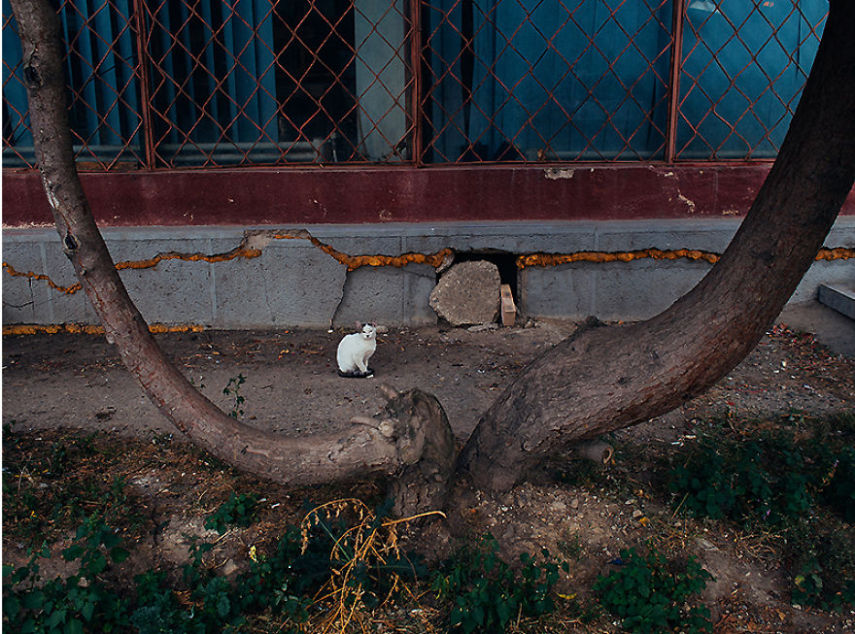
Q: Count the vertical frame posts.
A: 3